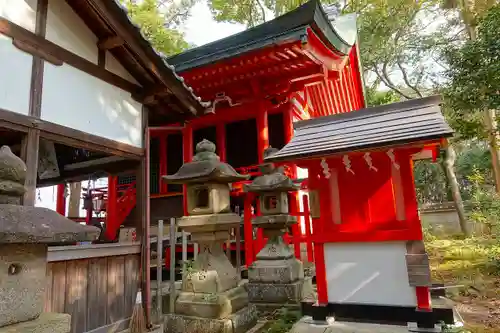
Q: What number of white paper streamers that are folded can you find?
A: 4